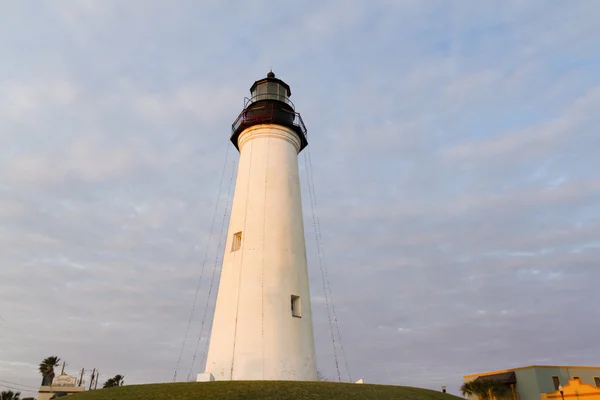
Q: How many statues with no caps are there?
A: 0